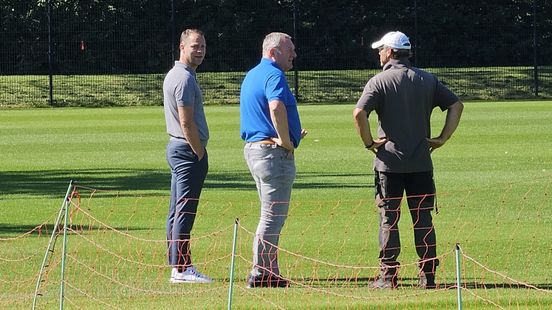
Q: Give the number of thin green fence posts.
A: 4